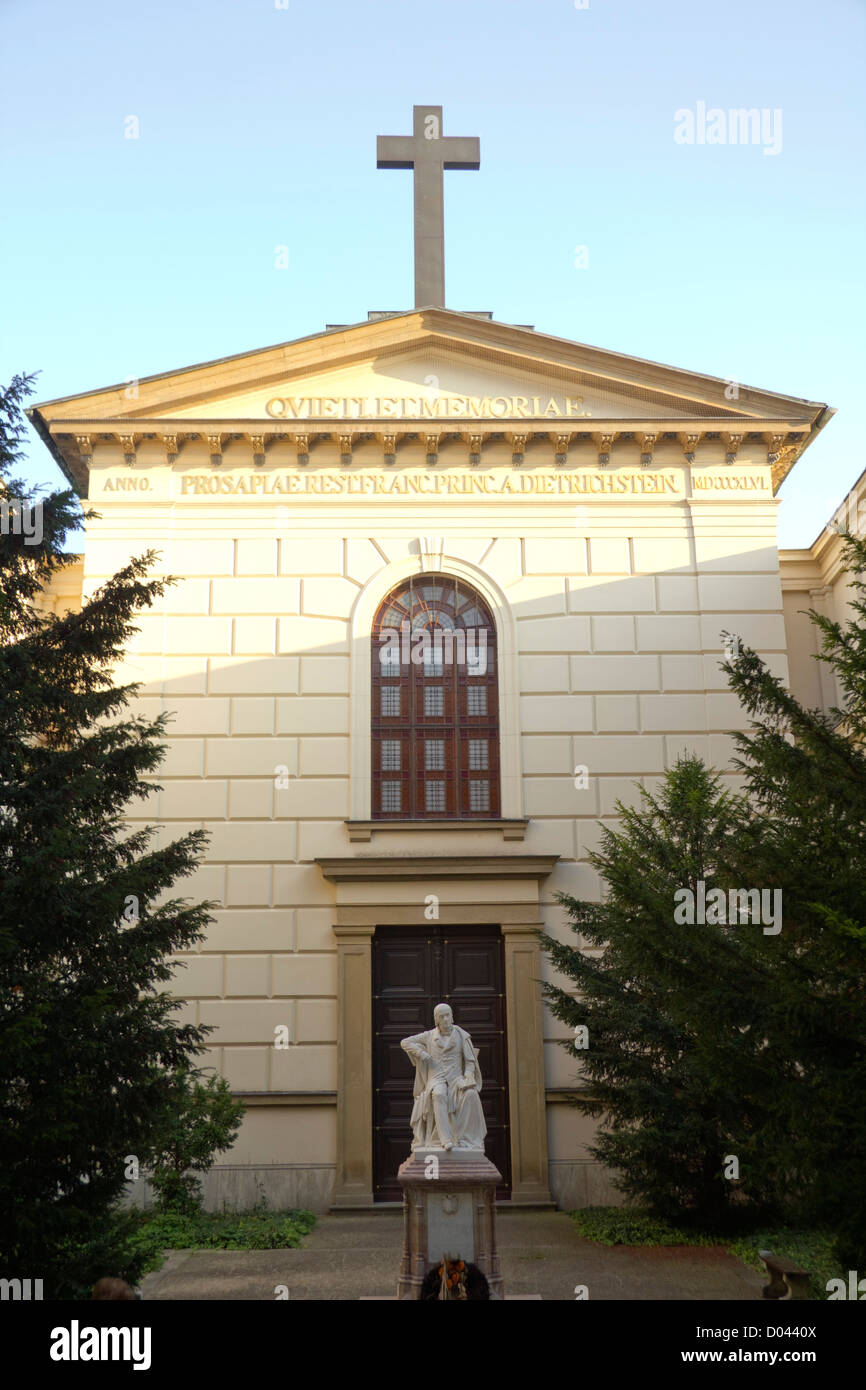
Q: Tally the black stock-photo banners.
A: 1